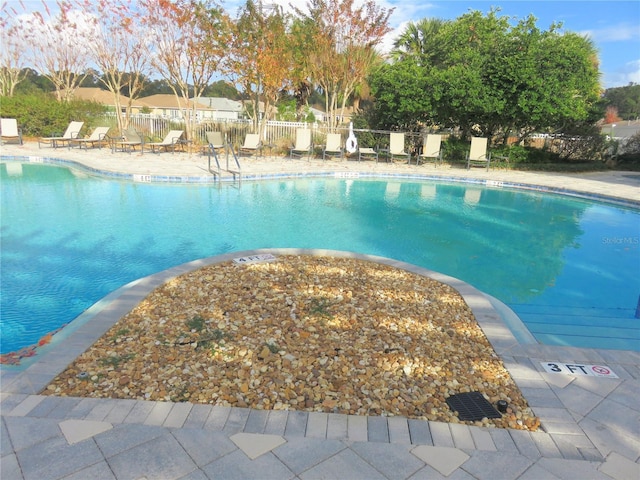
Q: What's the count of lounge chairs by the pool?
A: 13